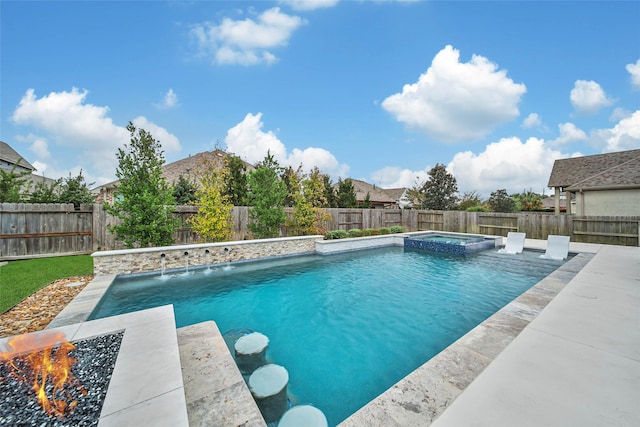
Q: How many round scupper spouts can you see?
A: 4